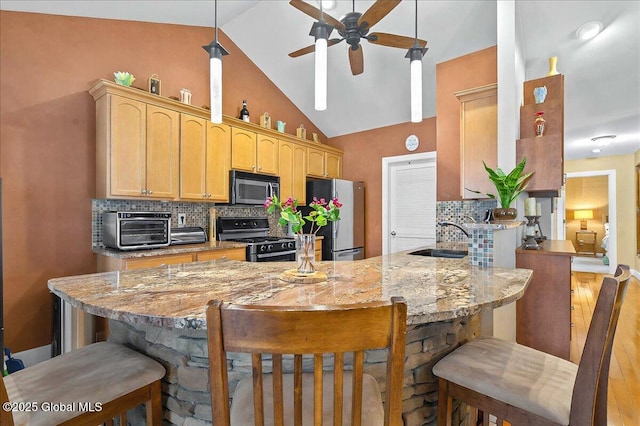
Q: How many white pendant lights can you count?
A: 3